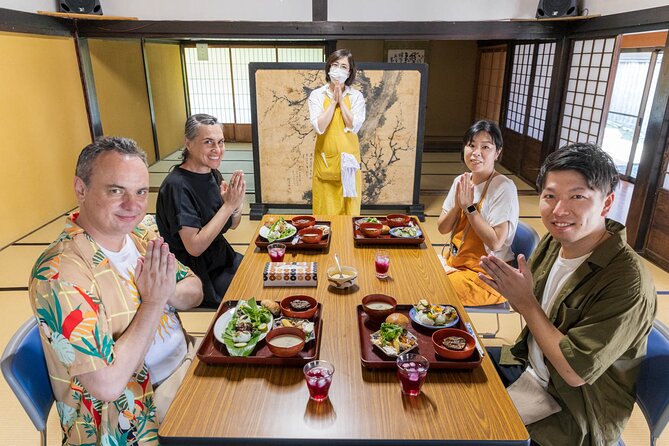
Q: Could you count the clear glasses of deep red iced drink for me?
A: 4